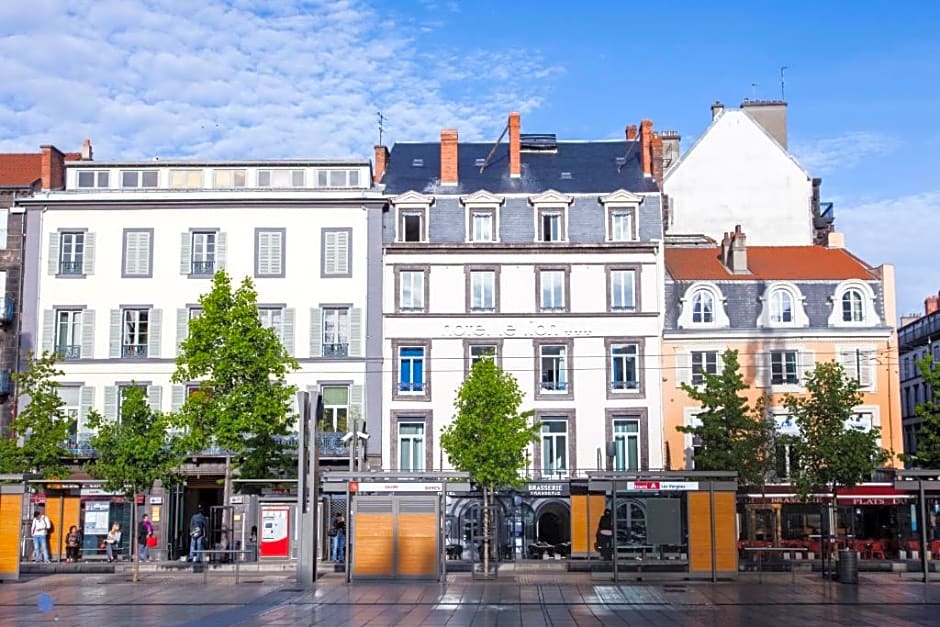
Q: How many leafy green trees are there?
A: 7